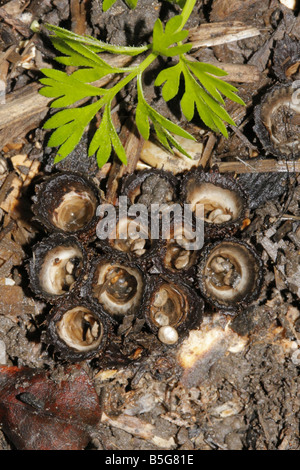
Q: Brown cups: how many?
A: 11